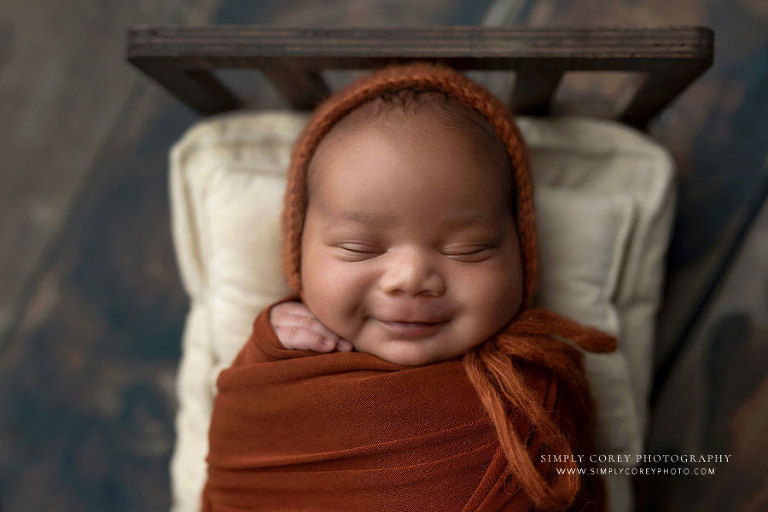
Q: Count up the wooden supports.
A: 4